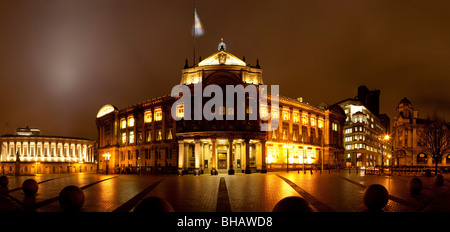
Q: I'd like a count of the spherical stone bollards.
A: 8